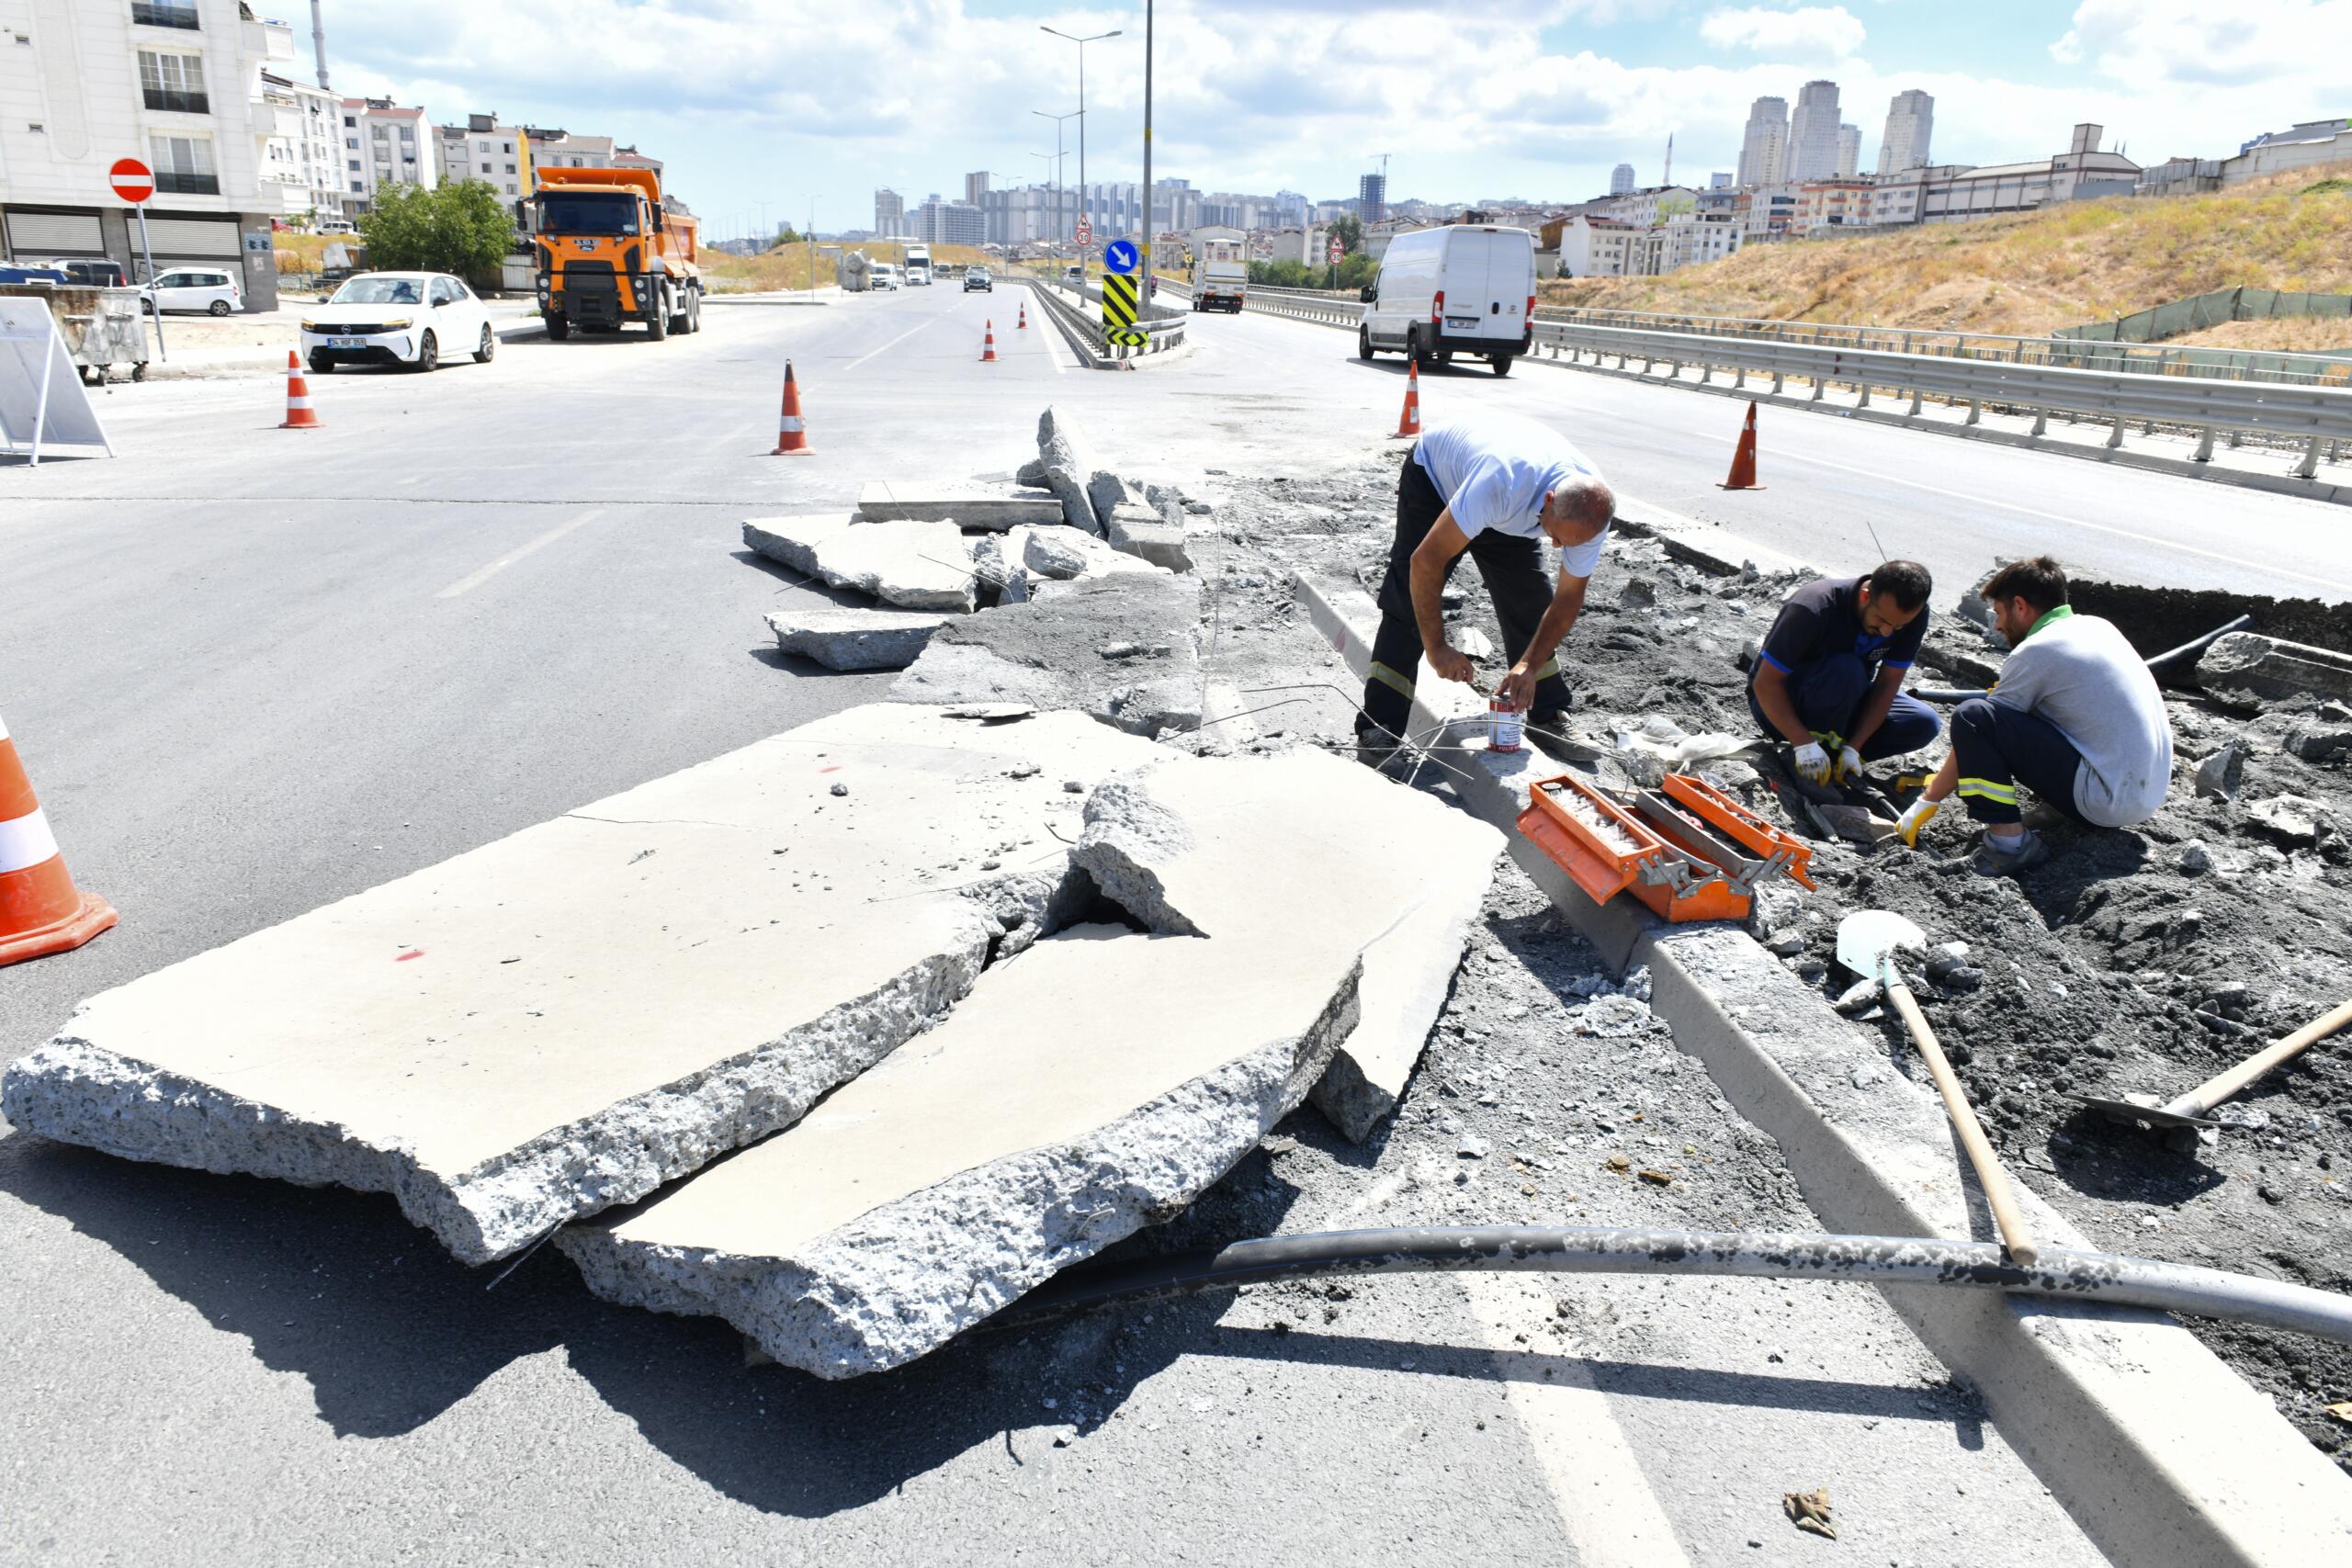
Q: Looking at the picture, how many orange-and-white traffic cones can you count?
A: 7